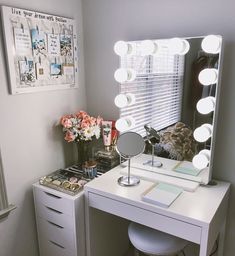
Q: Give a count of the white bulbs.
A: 11